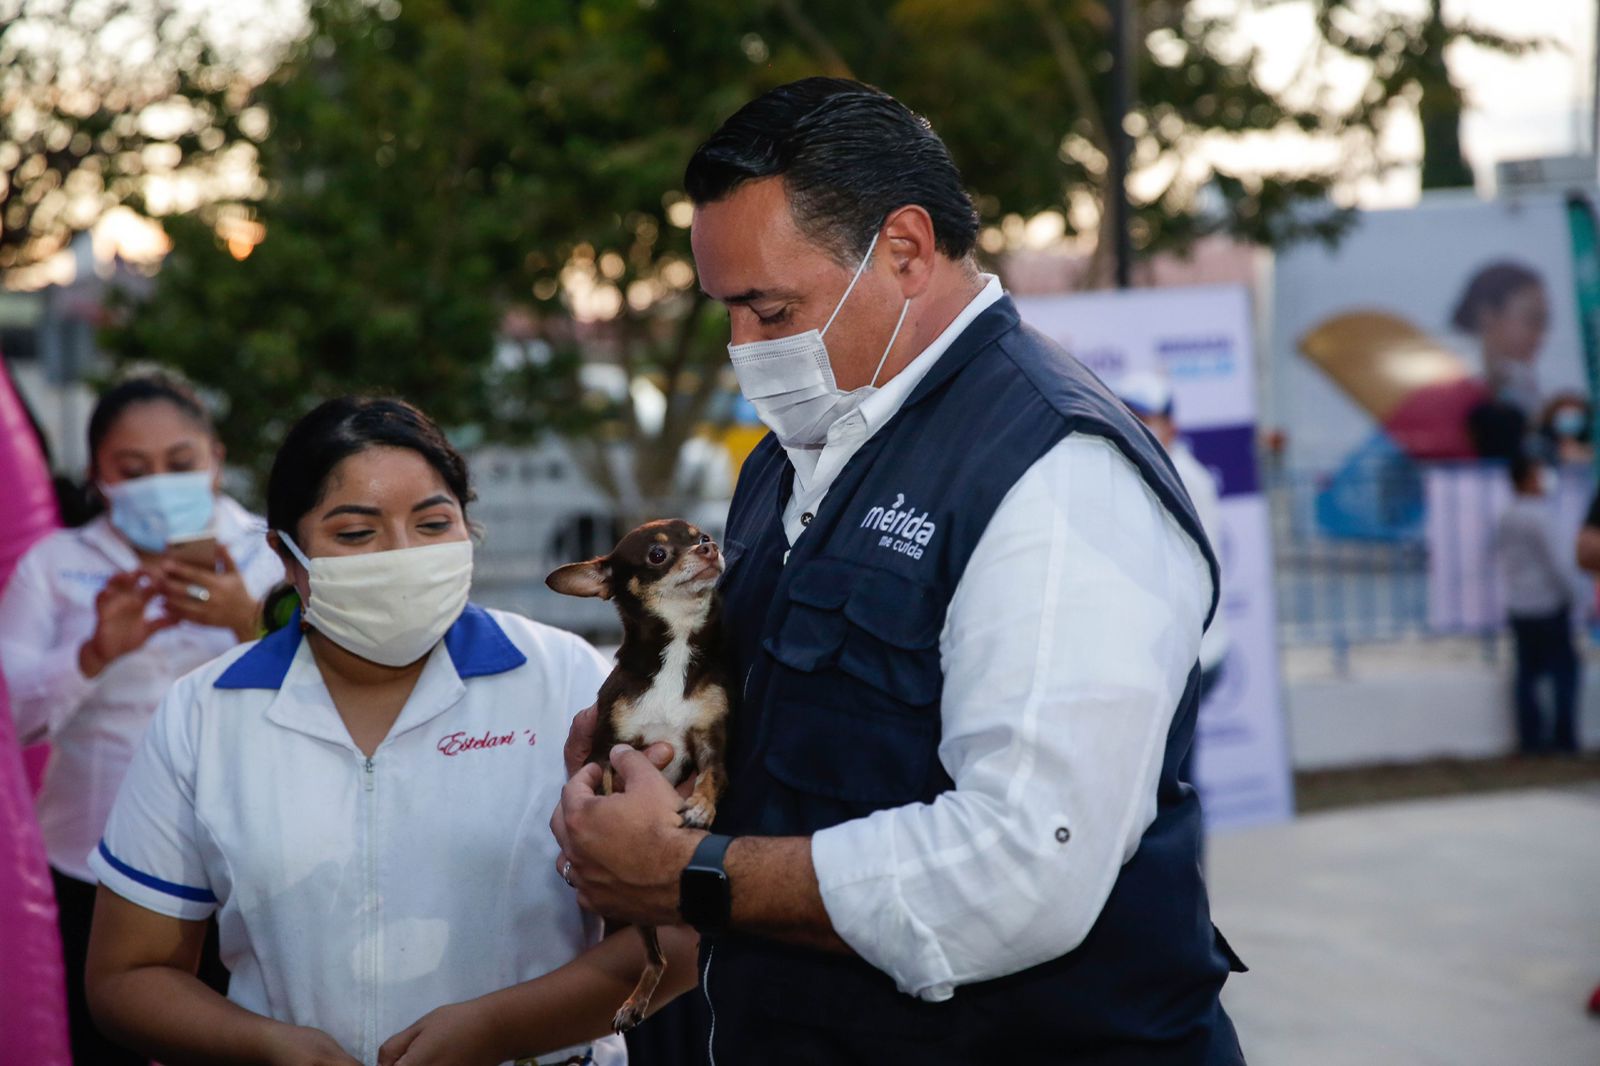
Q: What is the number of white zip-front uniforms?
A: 1